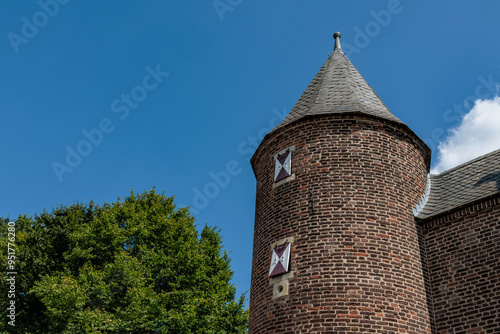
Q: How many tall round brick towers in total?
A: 1